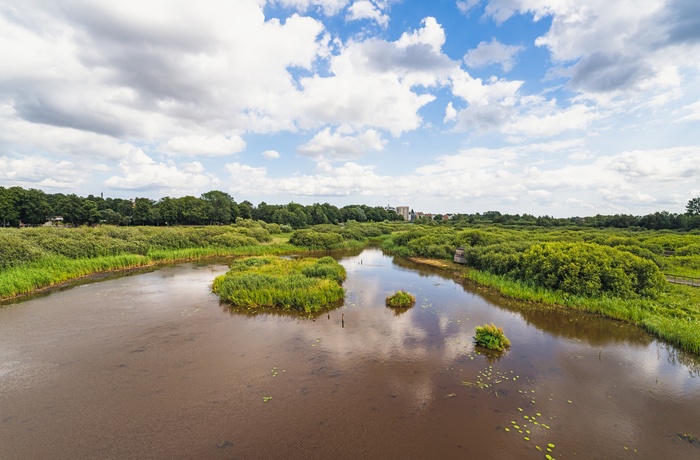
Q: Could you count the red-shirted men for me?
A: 0